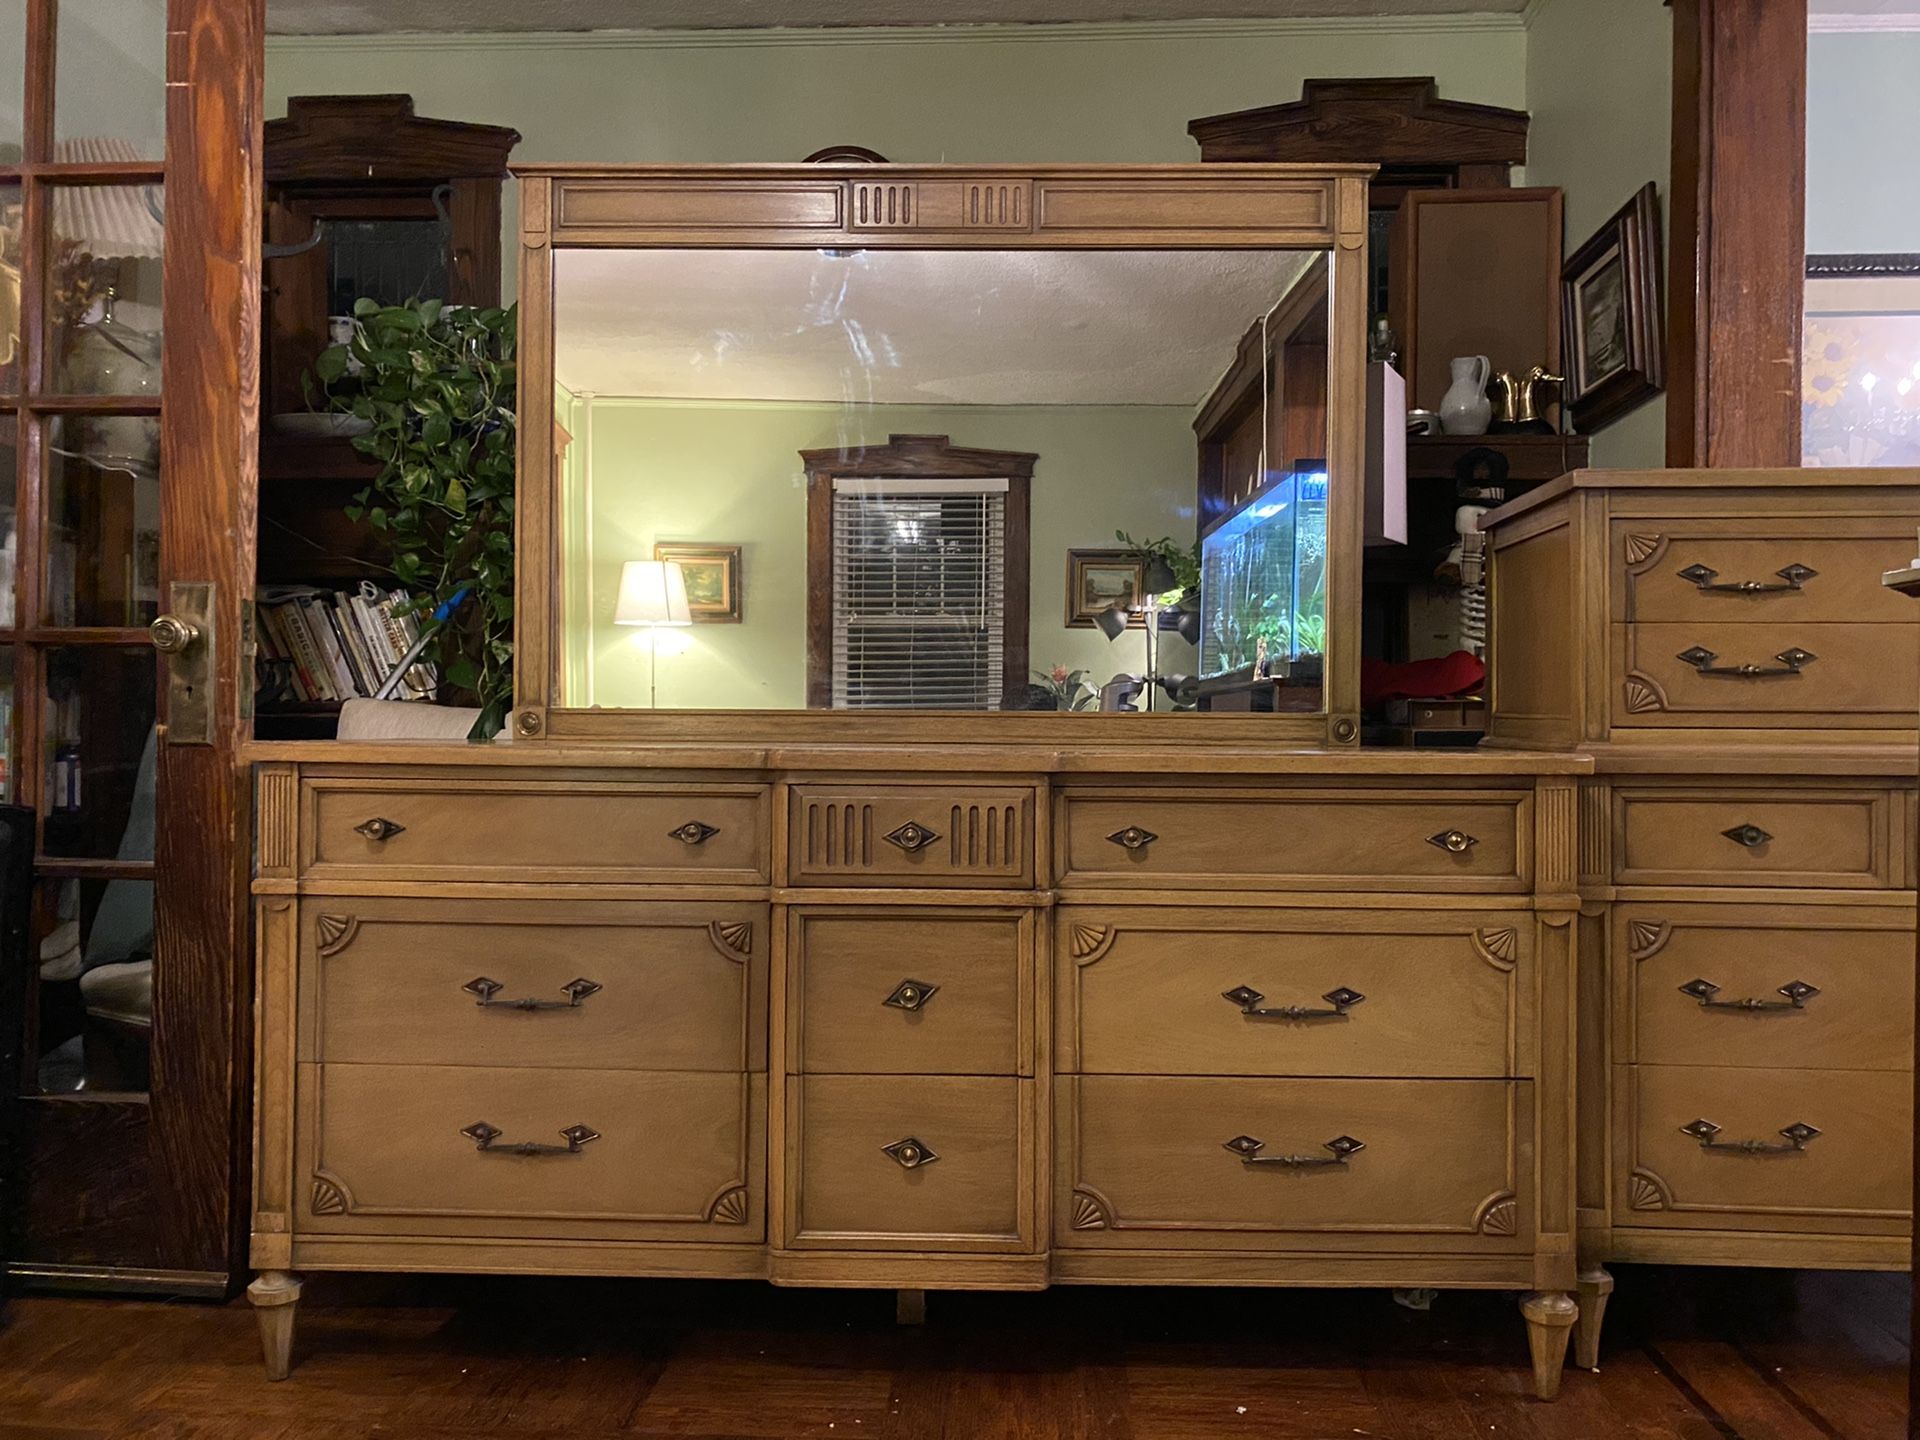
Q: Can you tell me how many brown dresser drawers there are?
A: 14